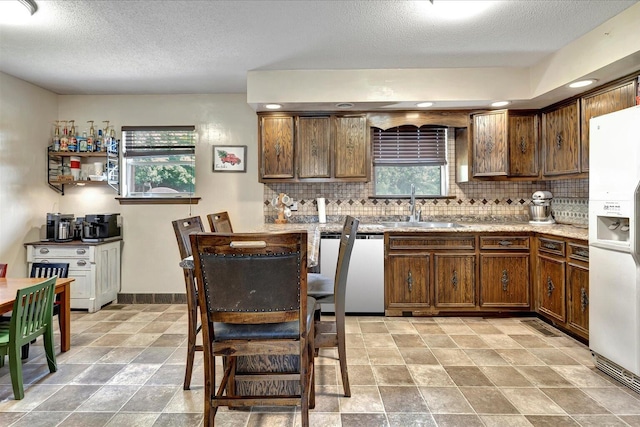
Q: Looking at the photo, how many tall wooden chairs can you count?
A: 4